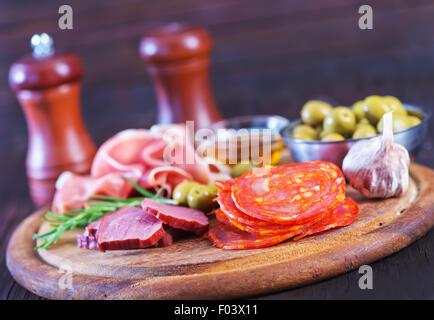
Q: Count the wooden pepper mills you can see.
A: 2